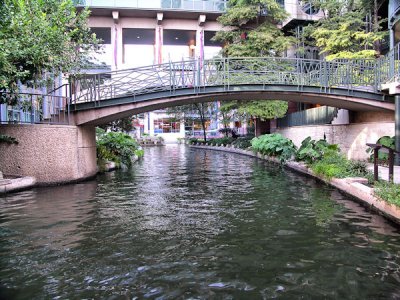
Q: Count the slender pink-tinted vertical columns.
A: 3